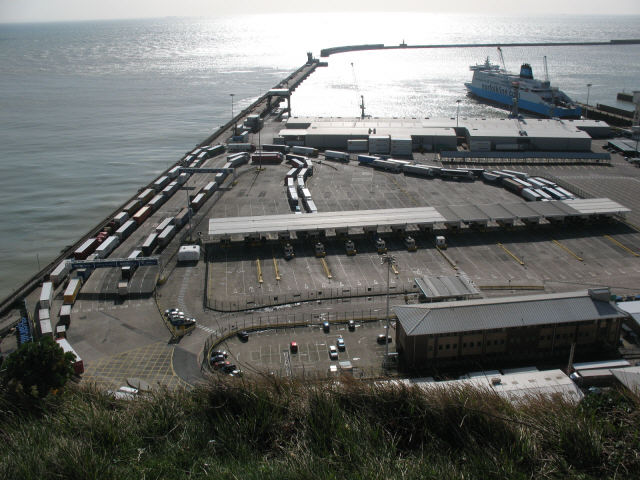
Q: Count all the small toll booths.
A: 6